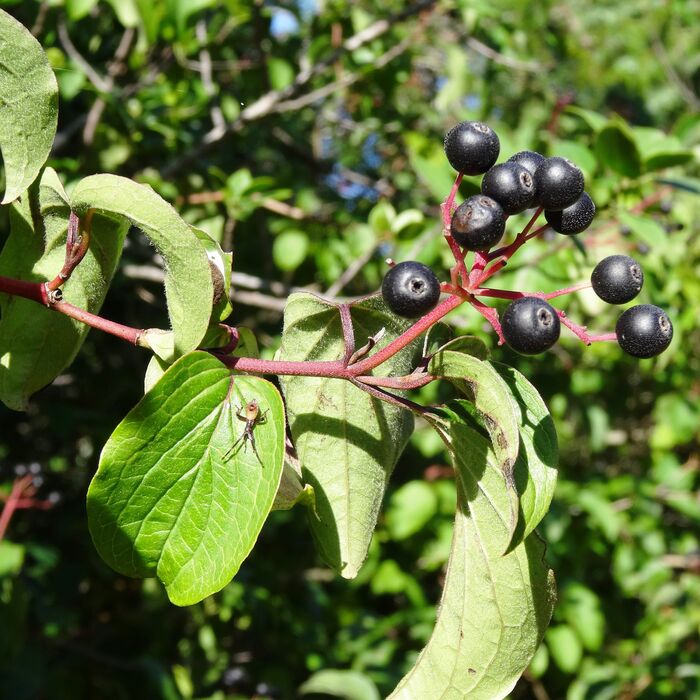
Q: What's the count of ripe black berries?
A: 10